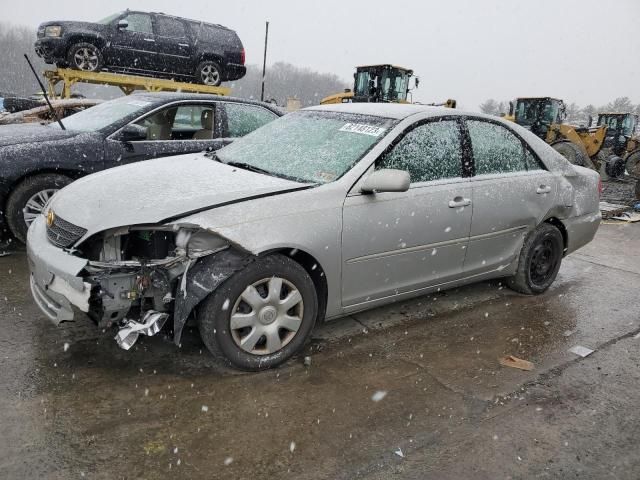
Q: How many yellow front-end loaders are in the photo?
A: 3